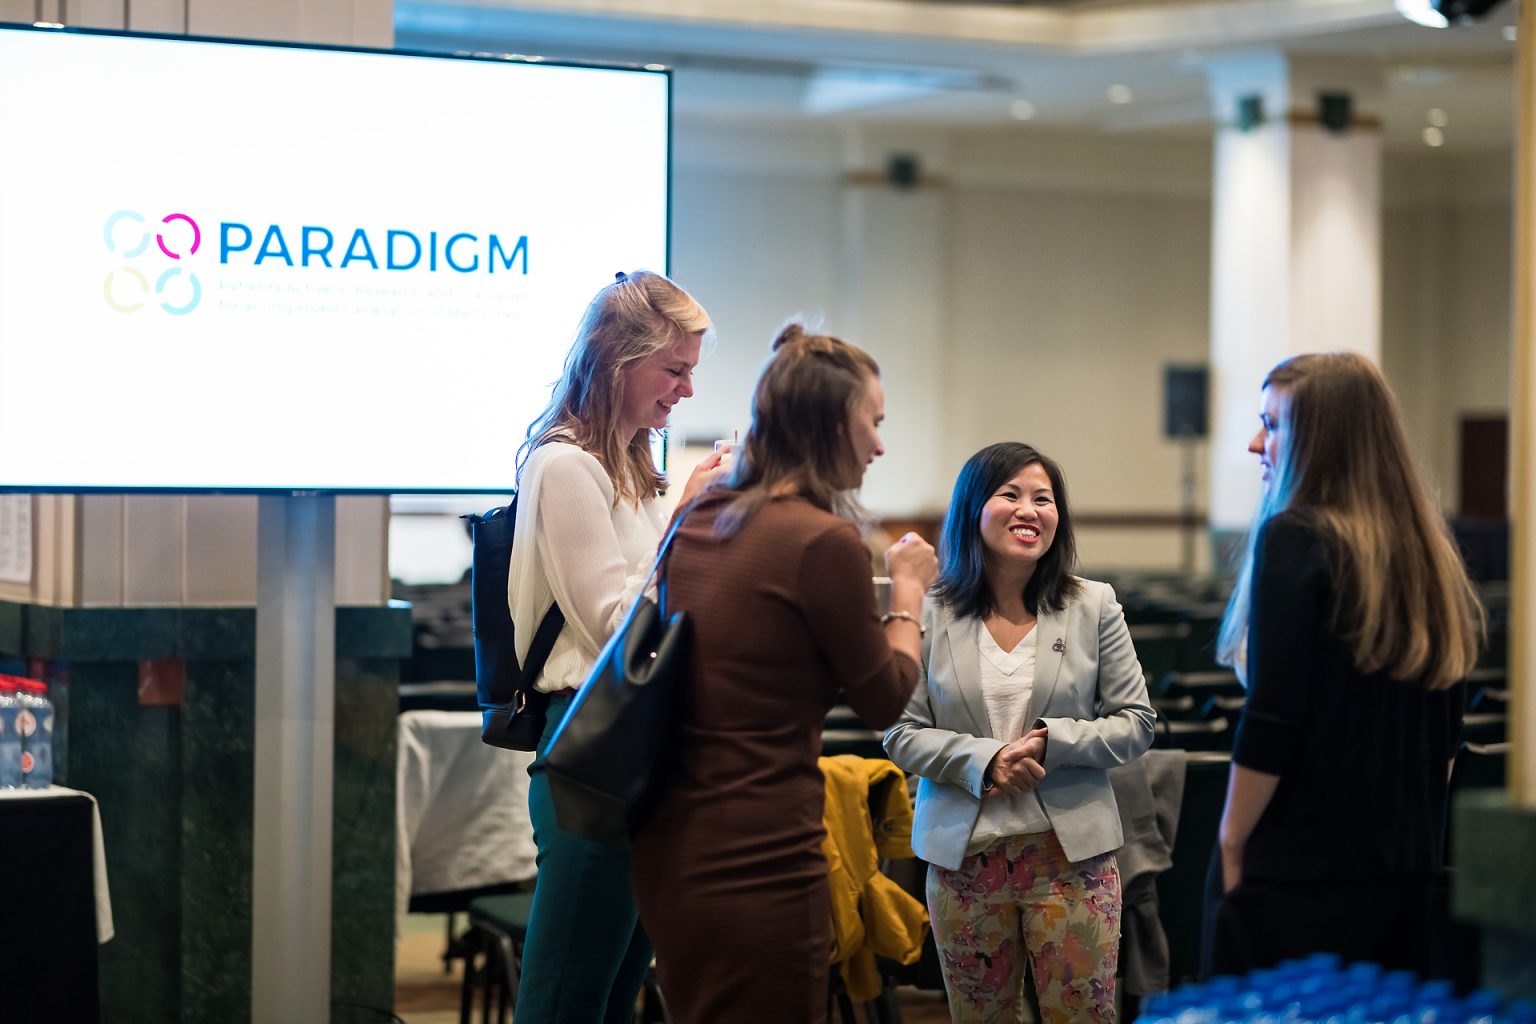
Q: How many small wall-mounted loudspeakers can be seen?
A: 3